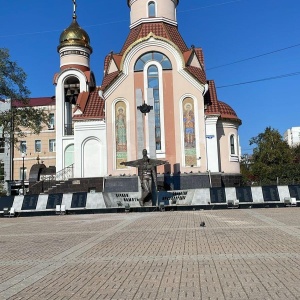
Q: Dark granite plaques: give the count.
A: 8